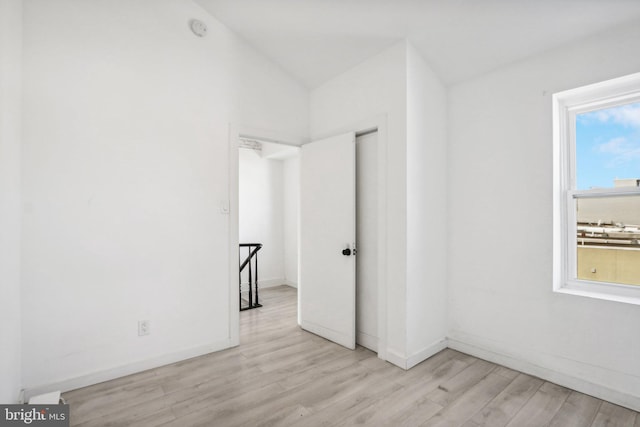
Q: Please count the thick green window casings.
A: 0